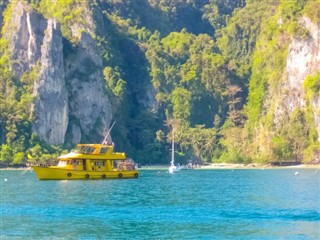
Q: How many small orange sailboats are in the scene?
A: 0